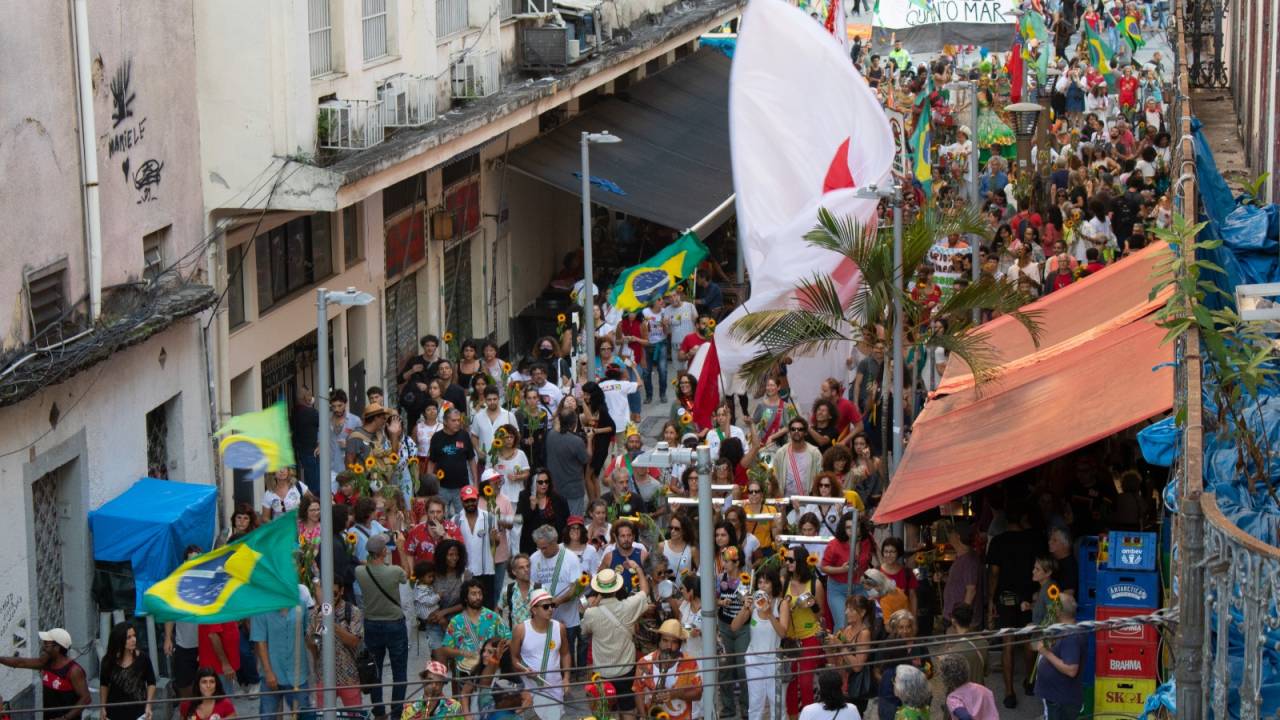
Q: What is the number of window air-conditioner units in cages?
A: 3